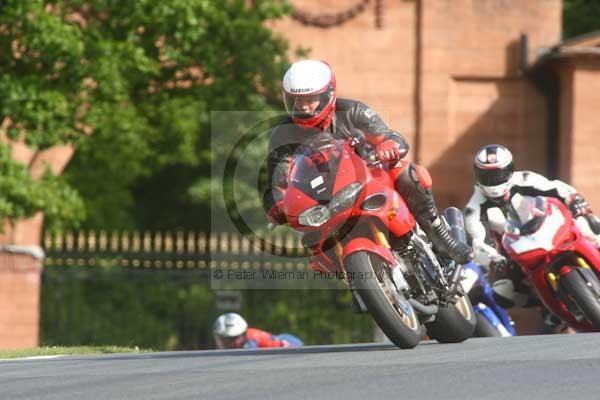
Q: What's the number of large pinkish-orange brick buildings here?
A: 1